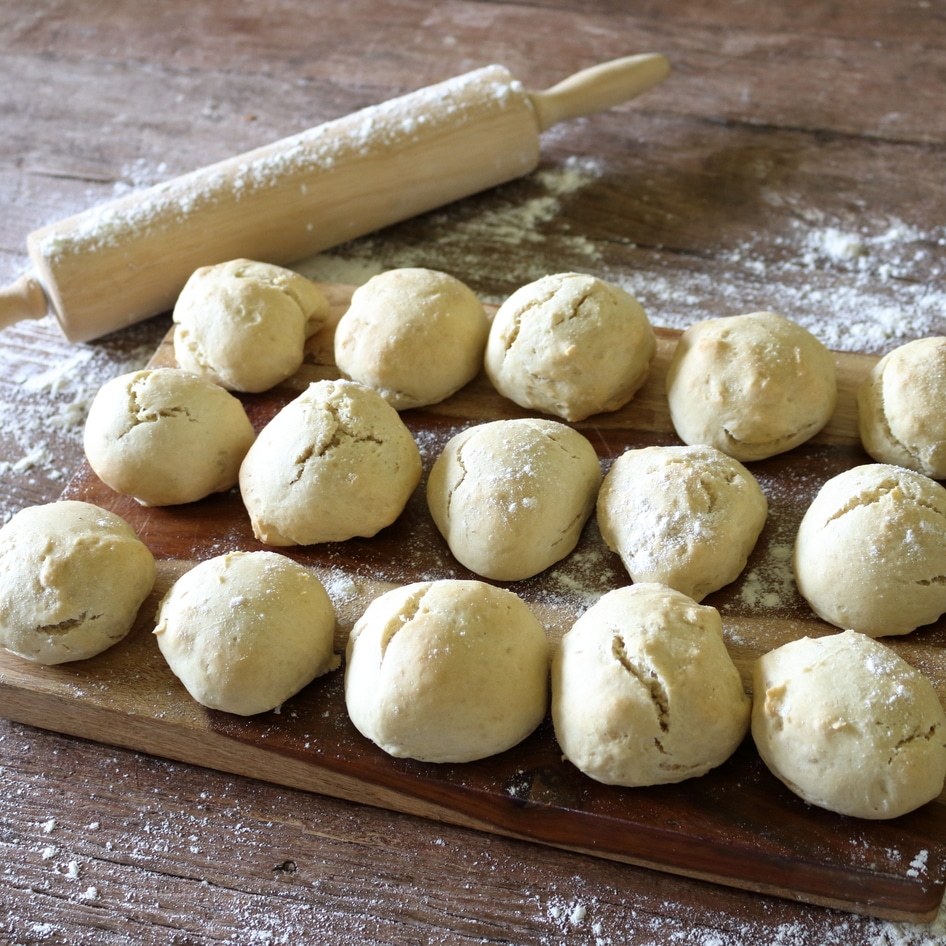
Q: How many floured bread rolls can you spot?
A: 15